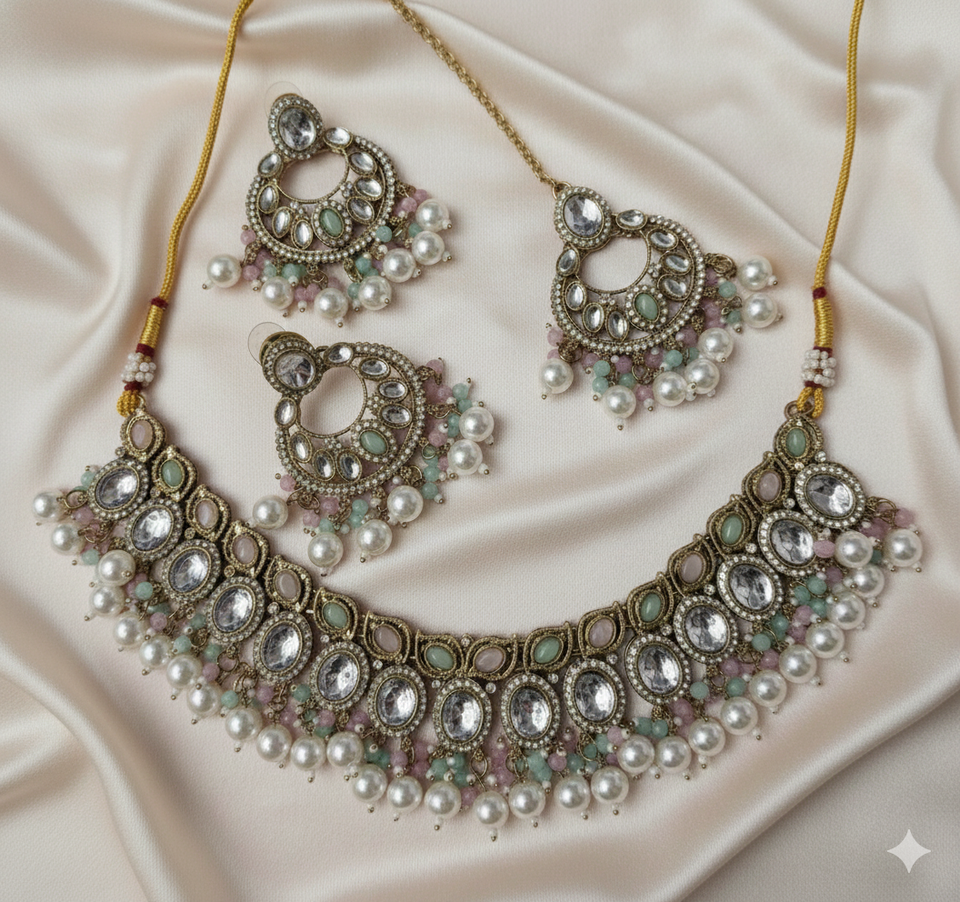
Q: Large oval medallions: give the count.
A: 15